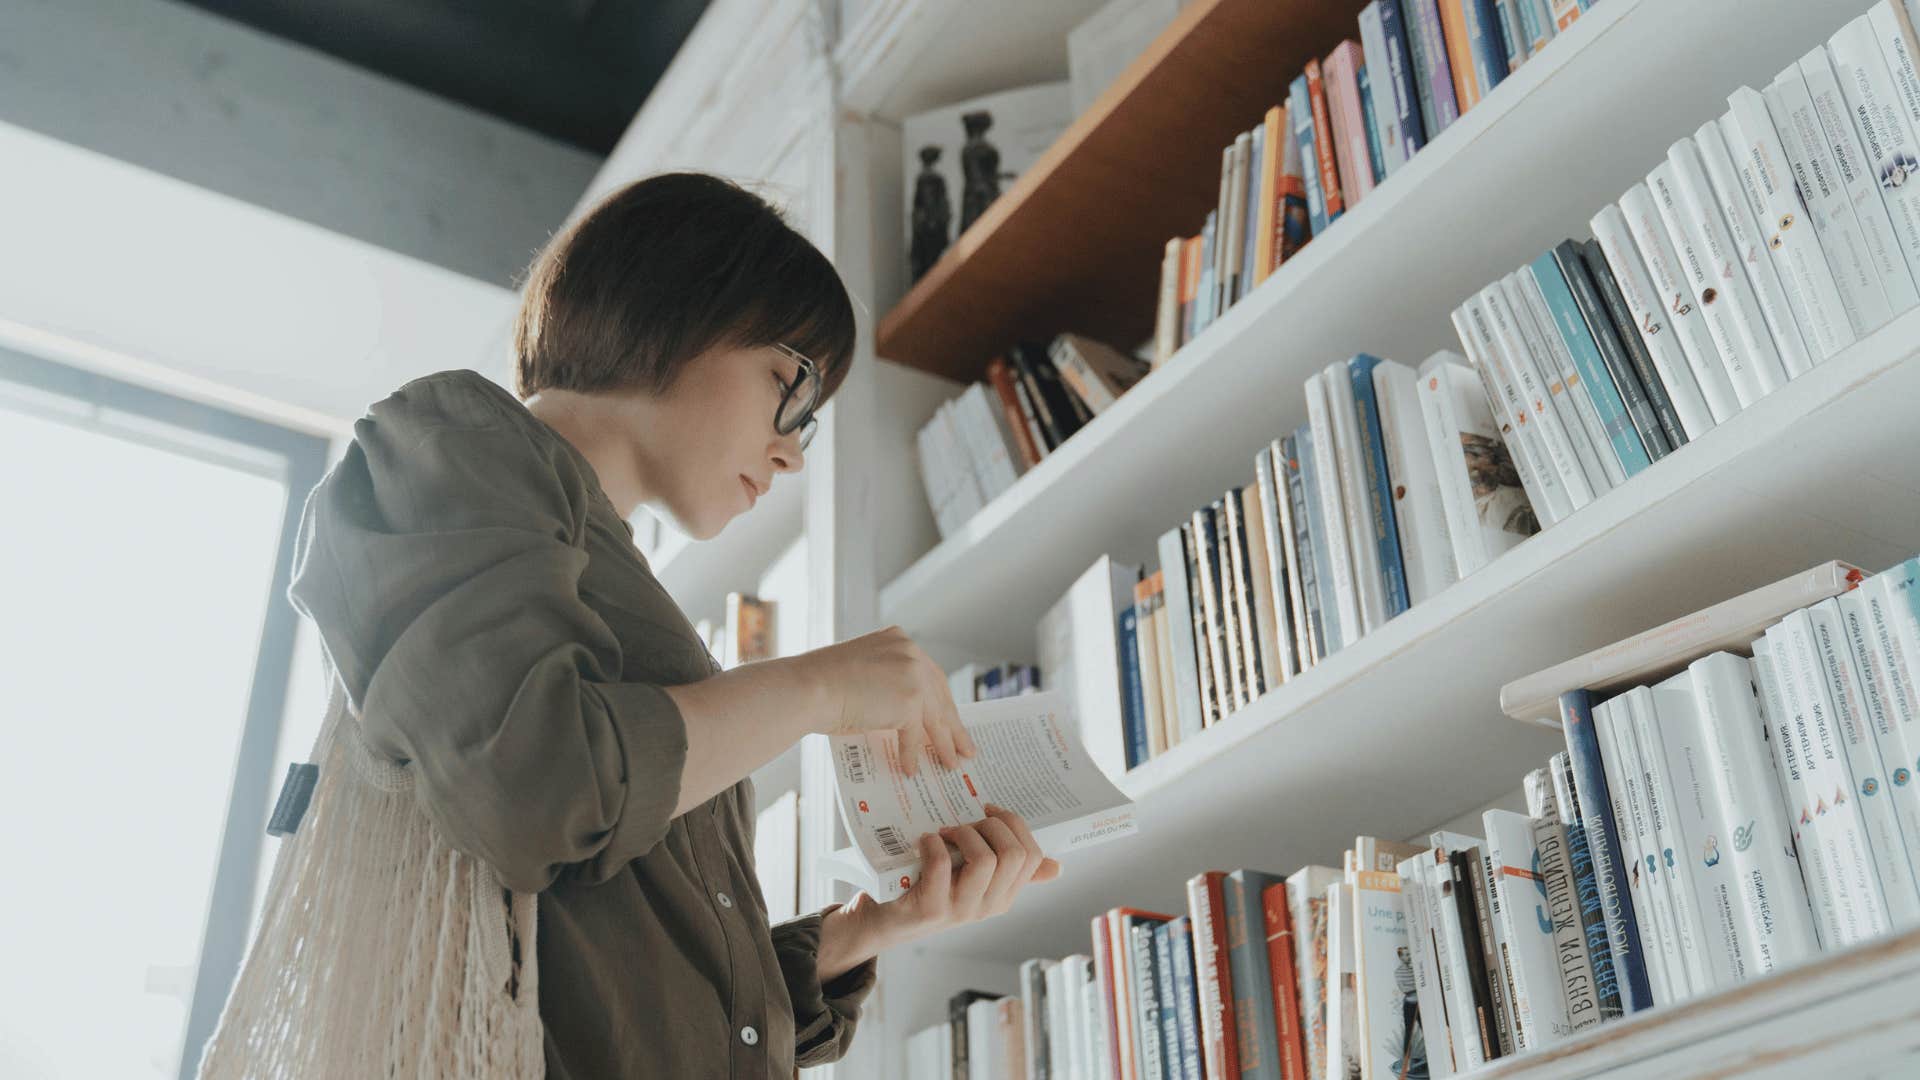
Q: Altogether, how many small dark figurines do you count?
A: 2